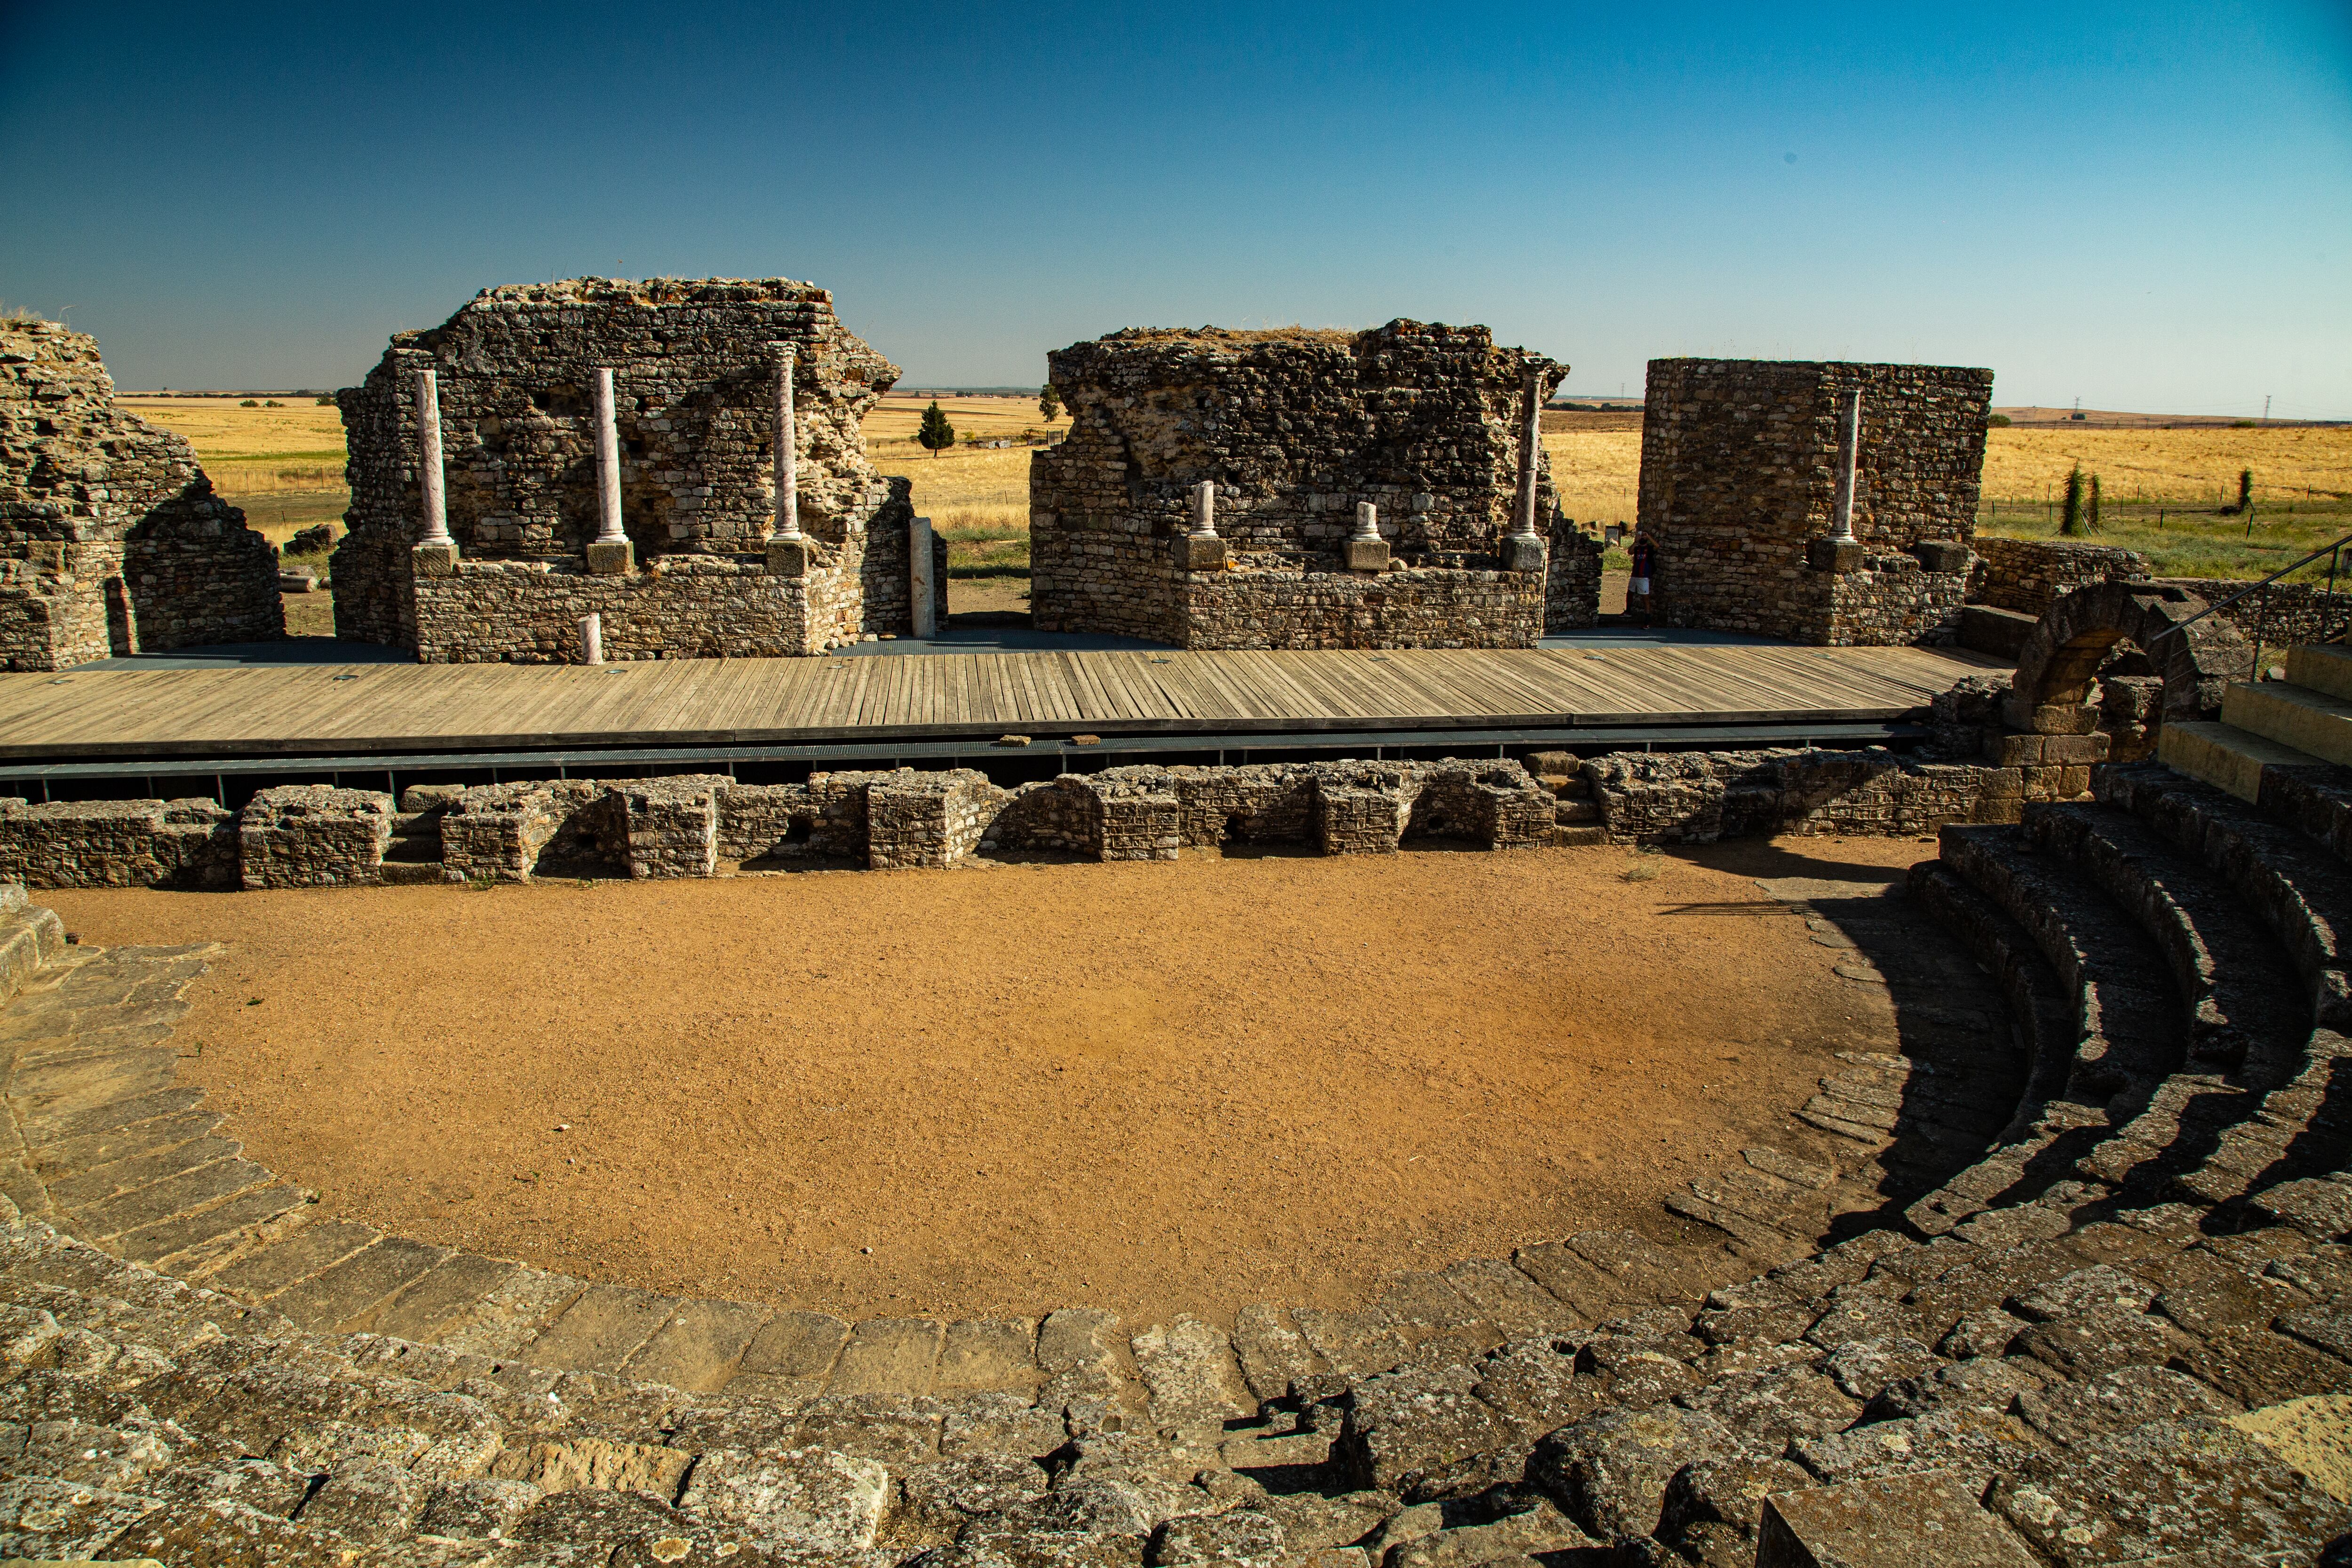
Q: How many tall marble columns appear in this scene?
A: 5